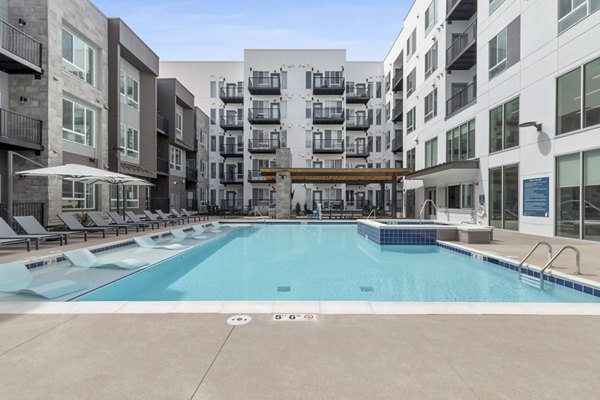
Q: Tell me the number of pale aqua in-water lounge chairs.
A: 6